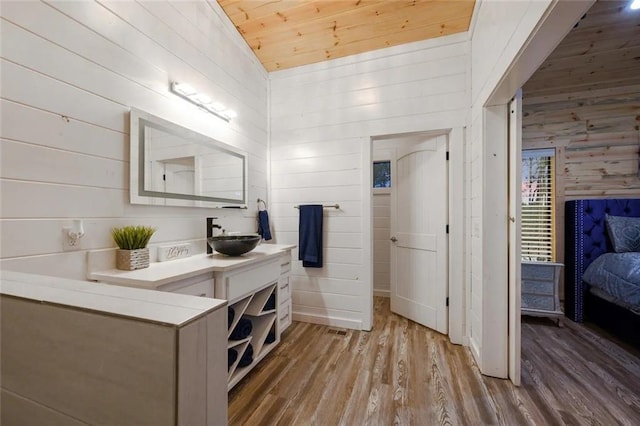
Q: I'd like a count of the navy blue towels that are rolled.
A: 6